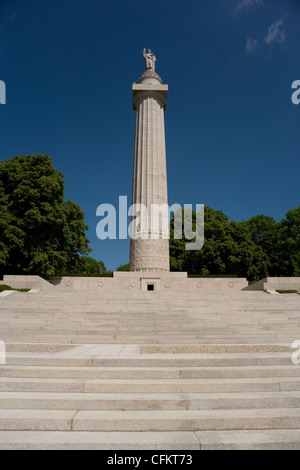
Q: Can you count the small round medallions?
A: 6